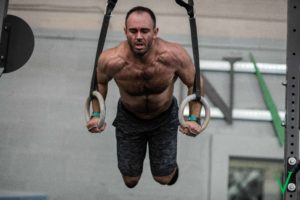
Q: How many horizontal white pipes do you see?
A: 2